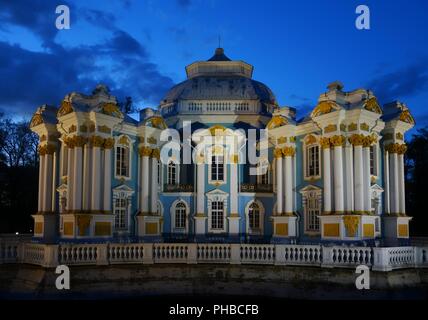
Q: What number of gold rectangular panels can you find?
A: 8